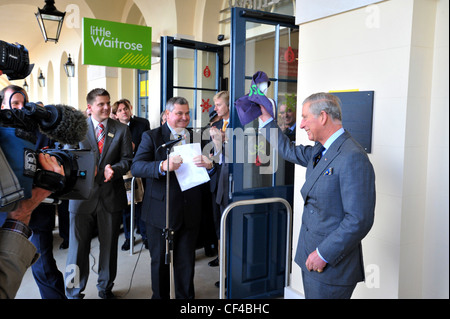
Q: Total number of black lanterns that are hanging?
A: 4